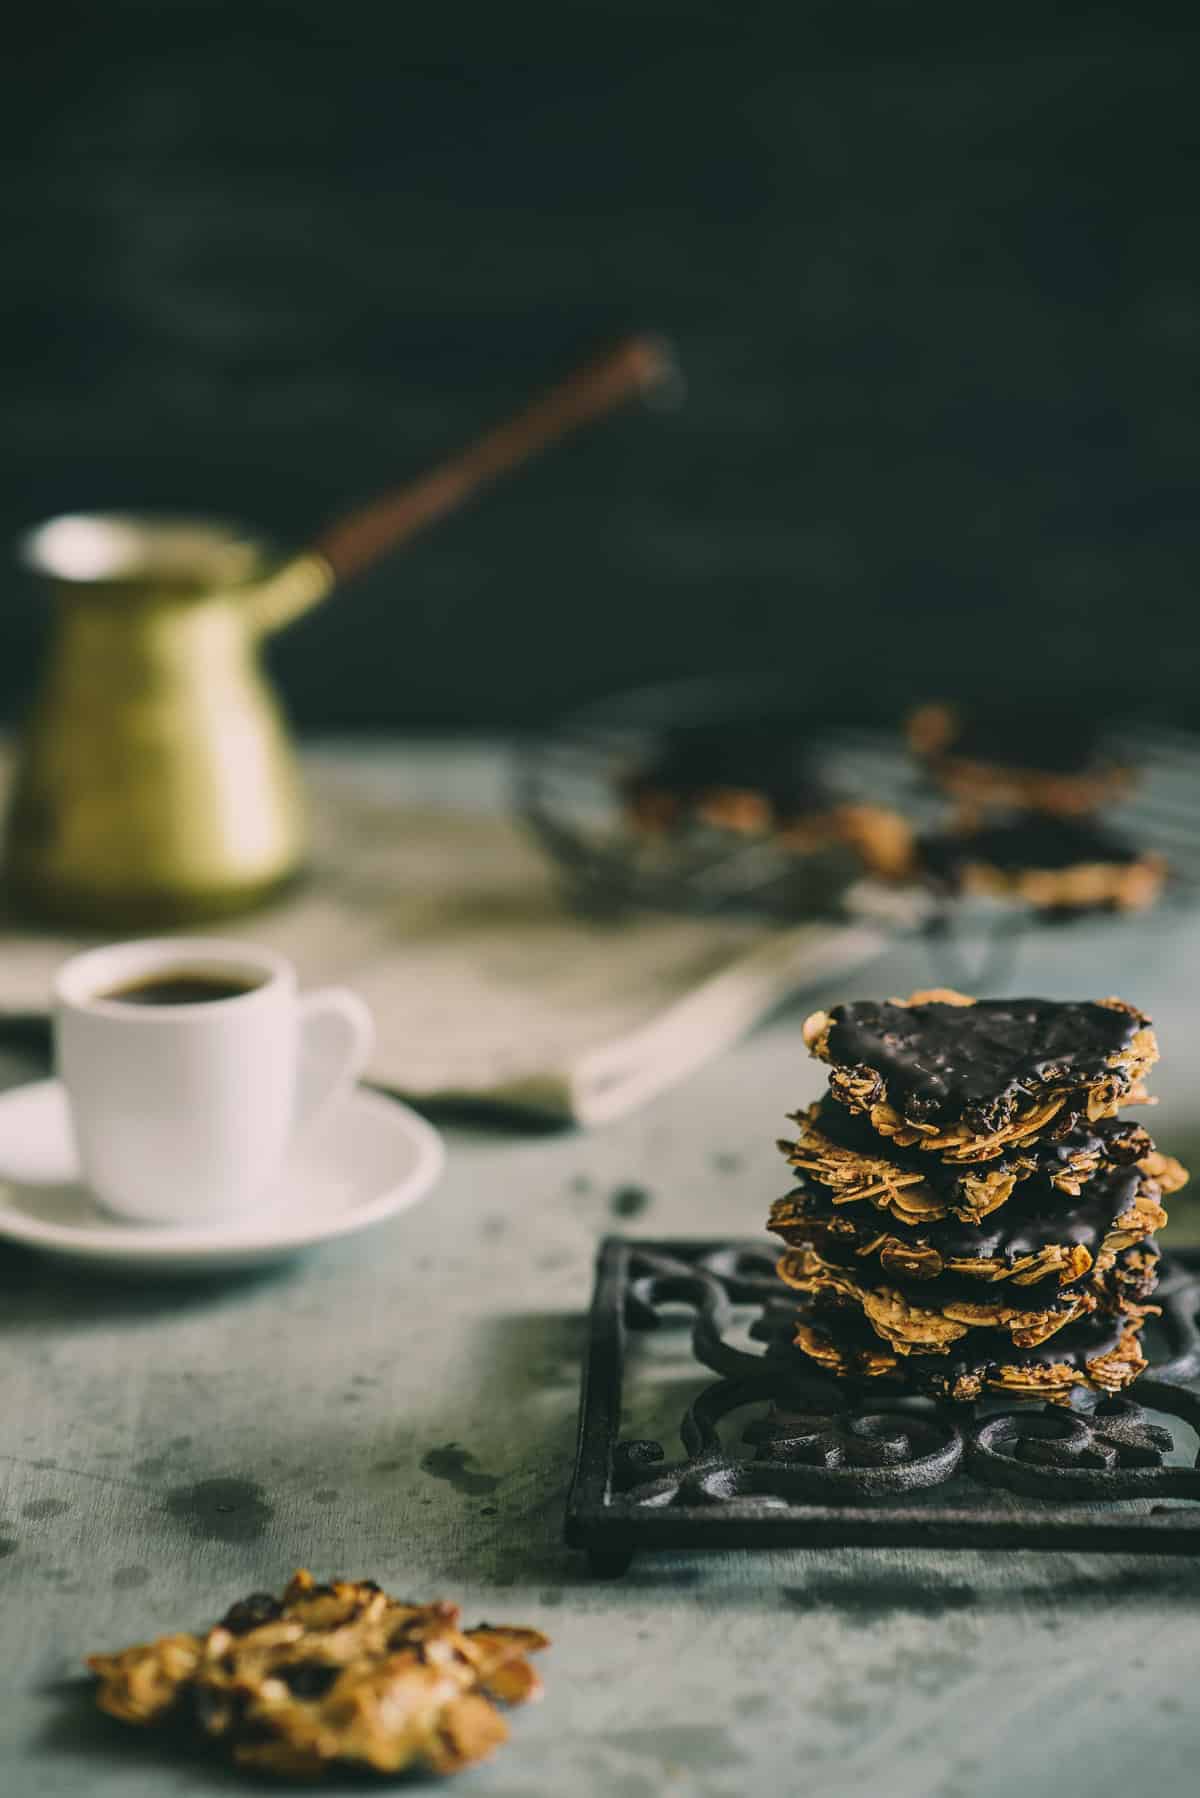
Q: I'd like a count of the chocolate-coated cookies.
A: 8